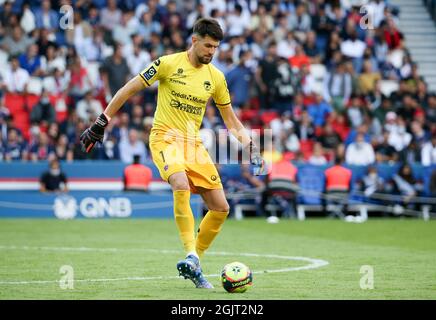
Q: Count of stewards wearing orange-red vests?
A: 3